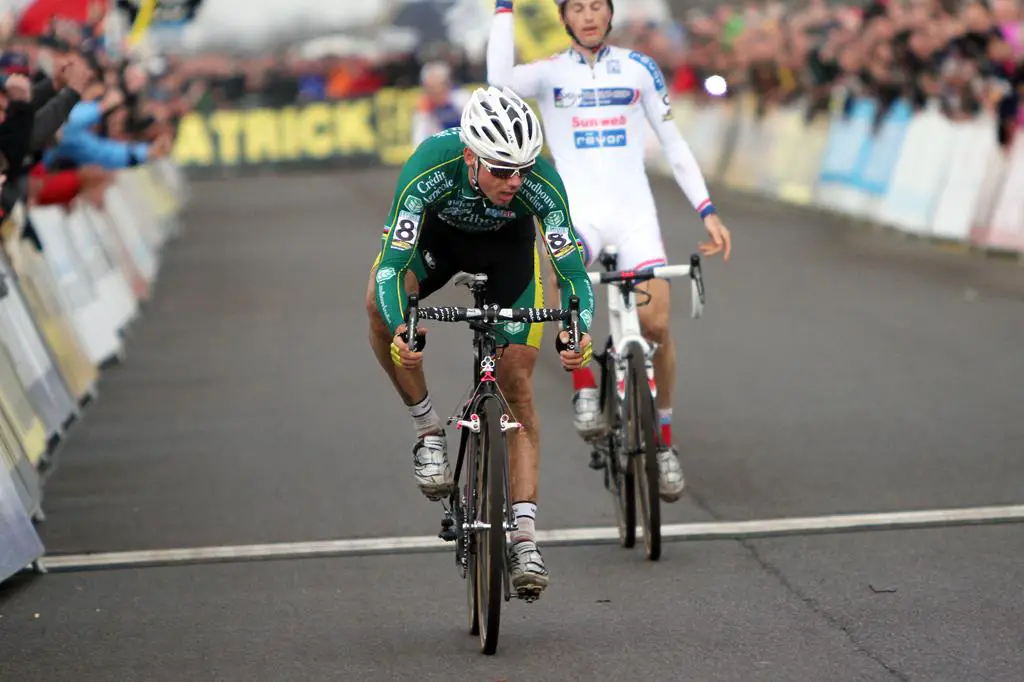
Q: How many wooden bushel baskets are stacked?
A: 0